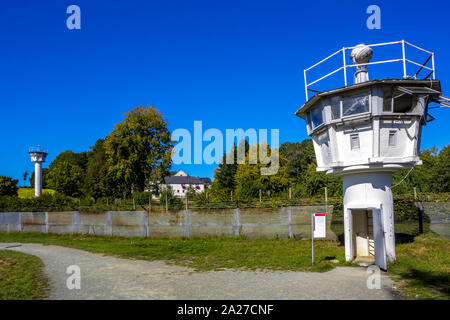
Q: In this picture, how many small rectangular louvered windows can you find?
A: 2